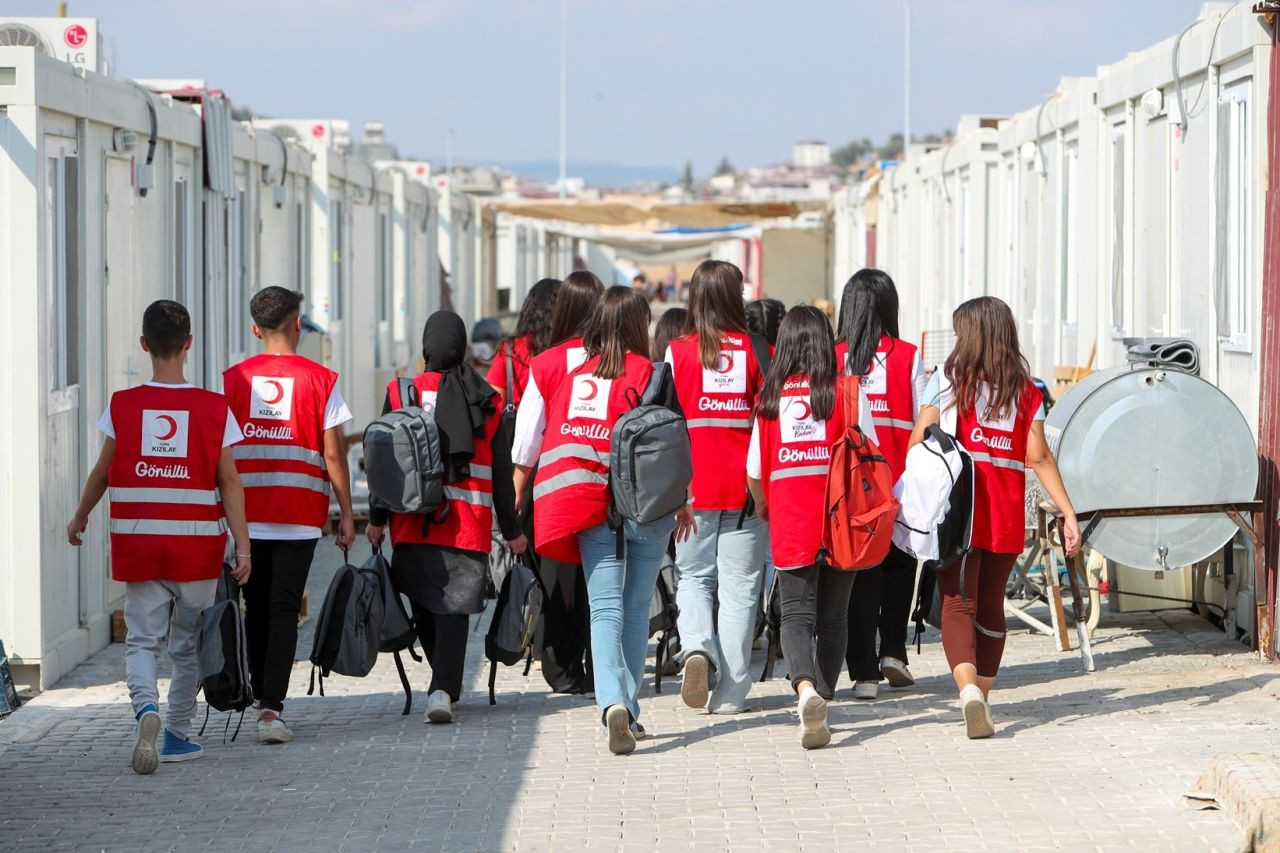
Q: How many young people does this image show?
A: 12